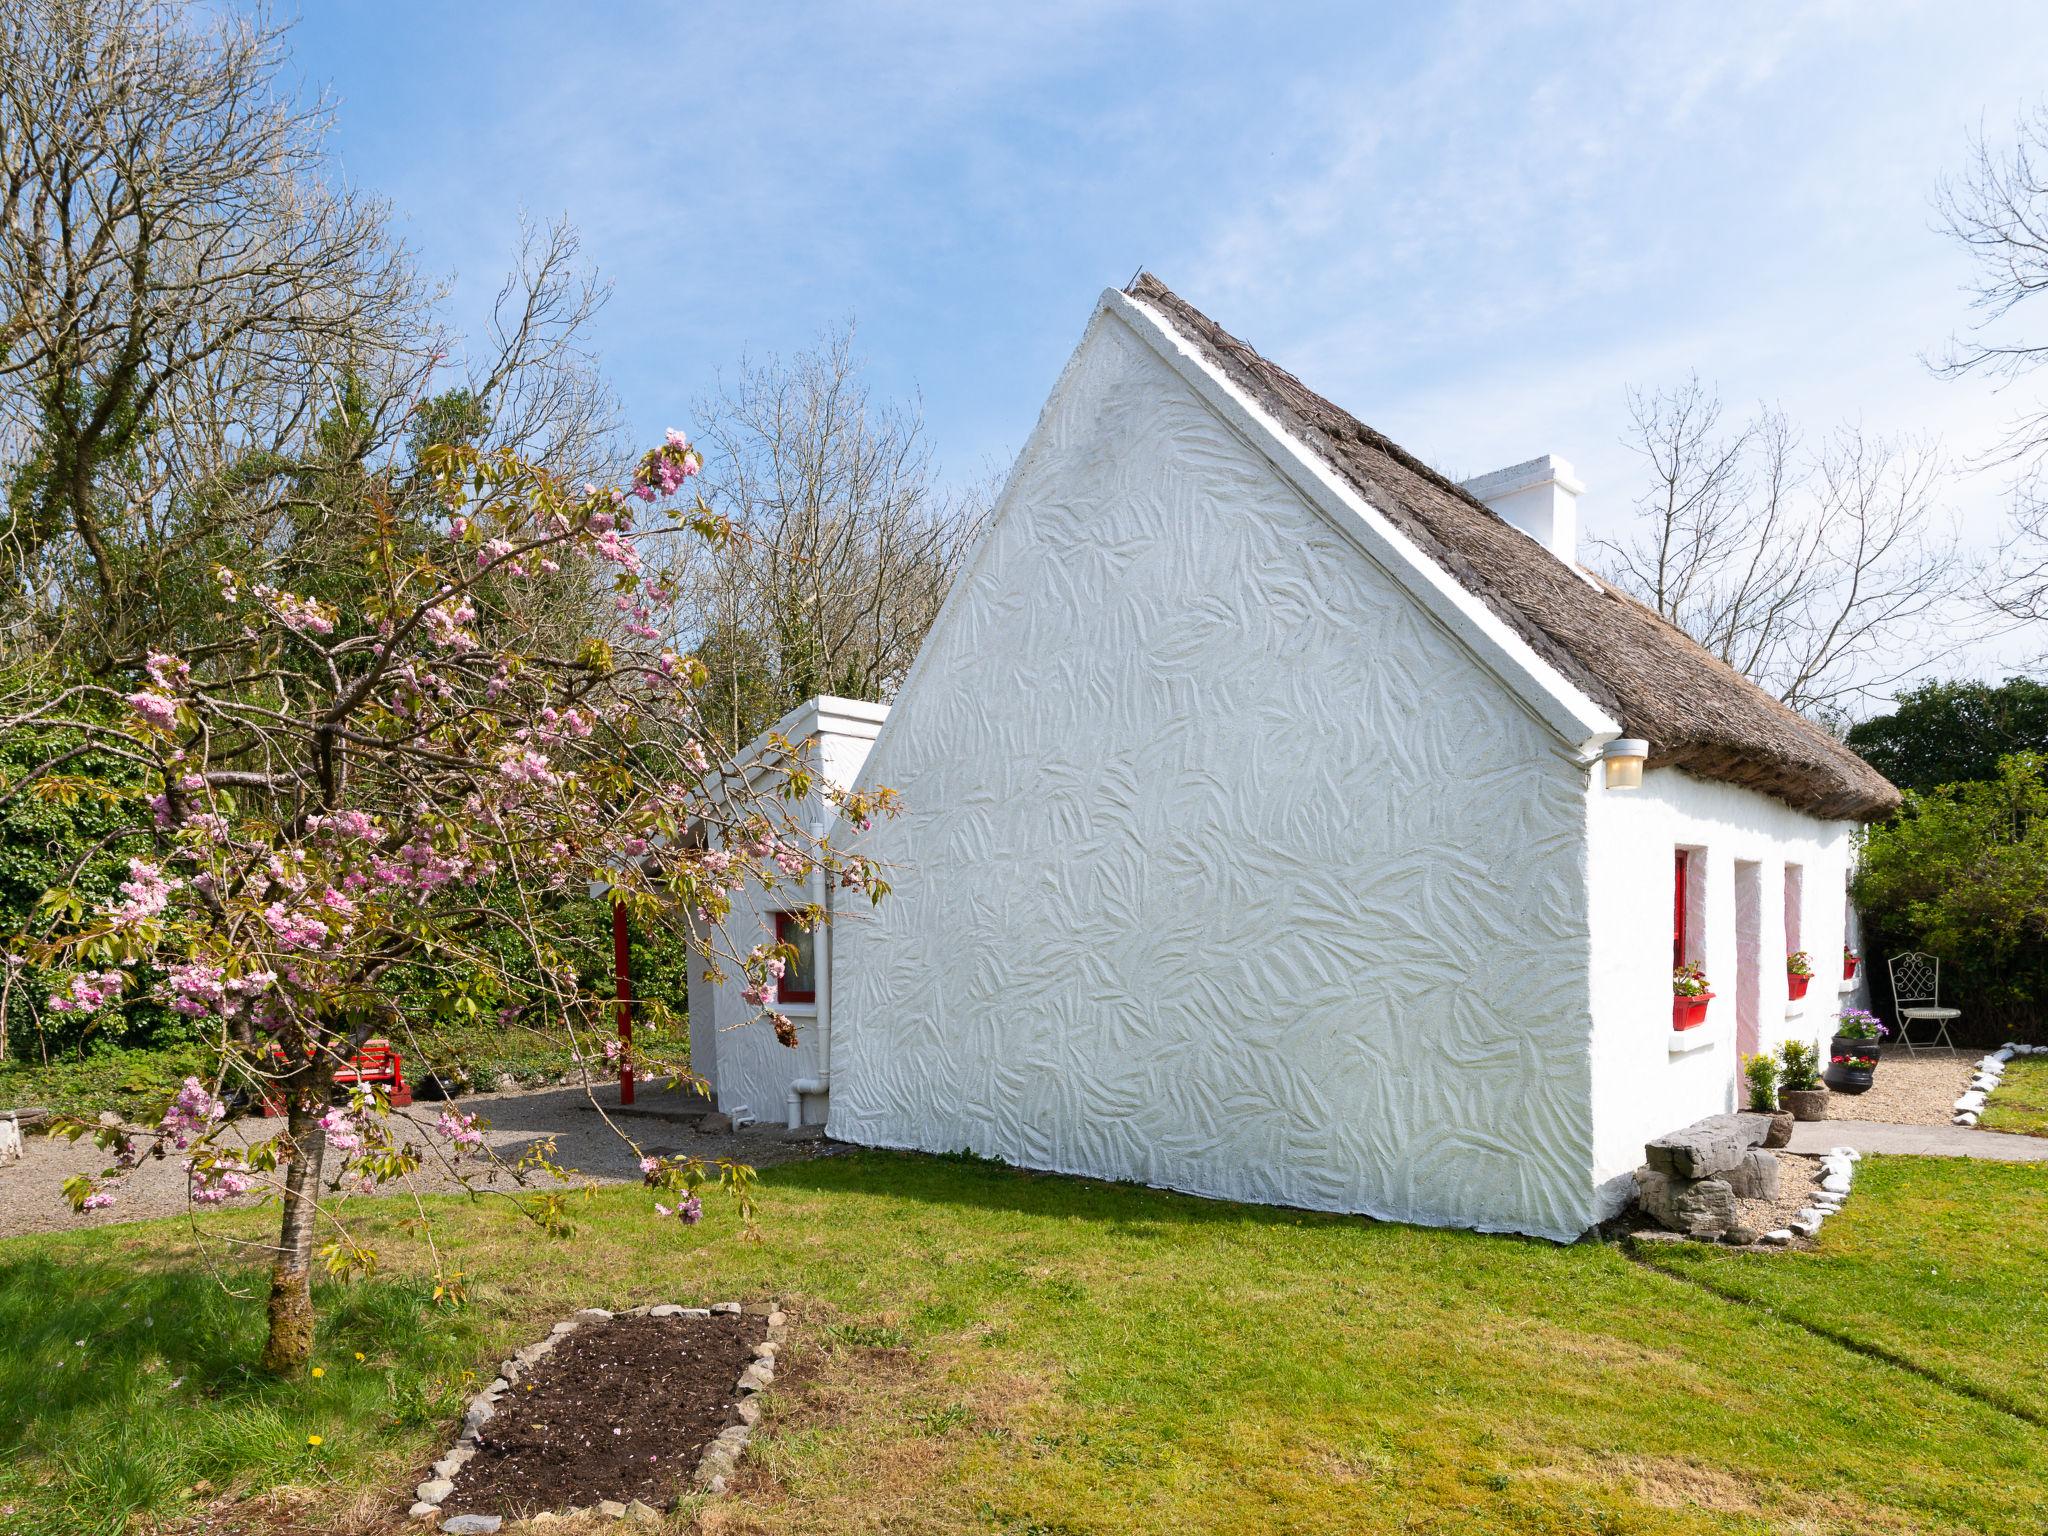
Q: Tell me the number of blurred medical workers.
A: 0